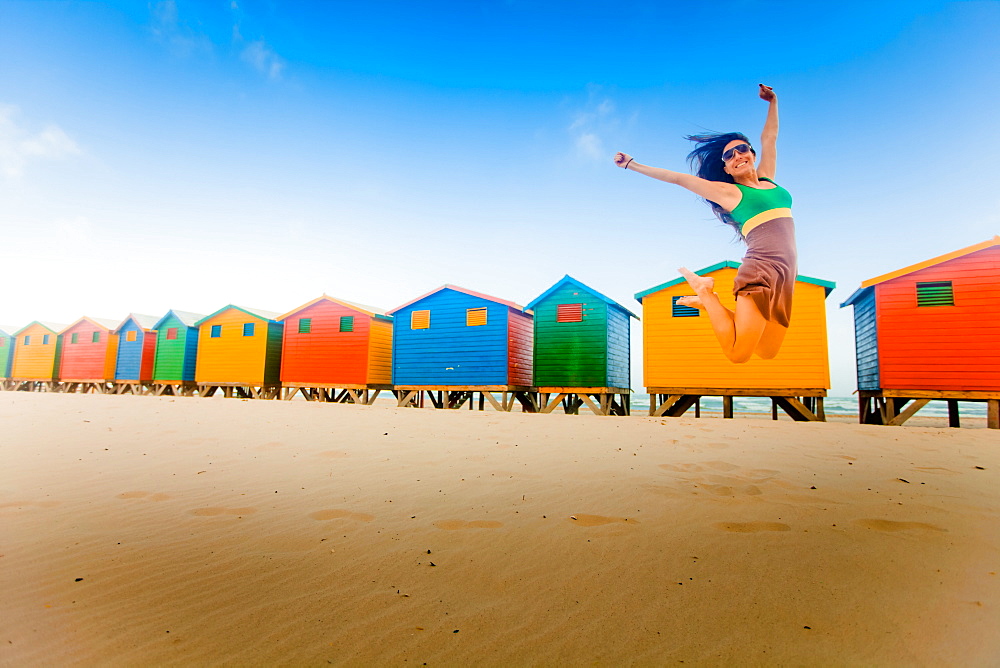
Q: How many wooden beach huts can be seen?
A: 11